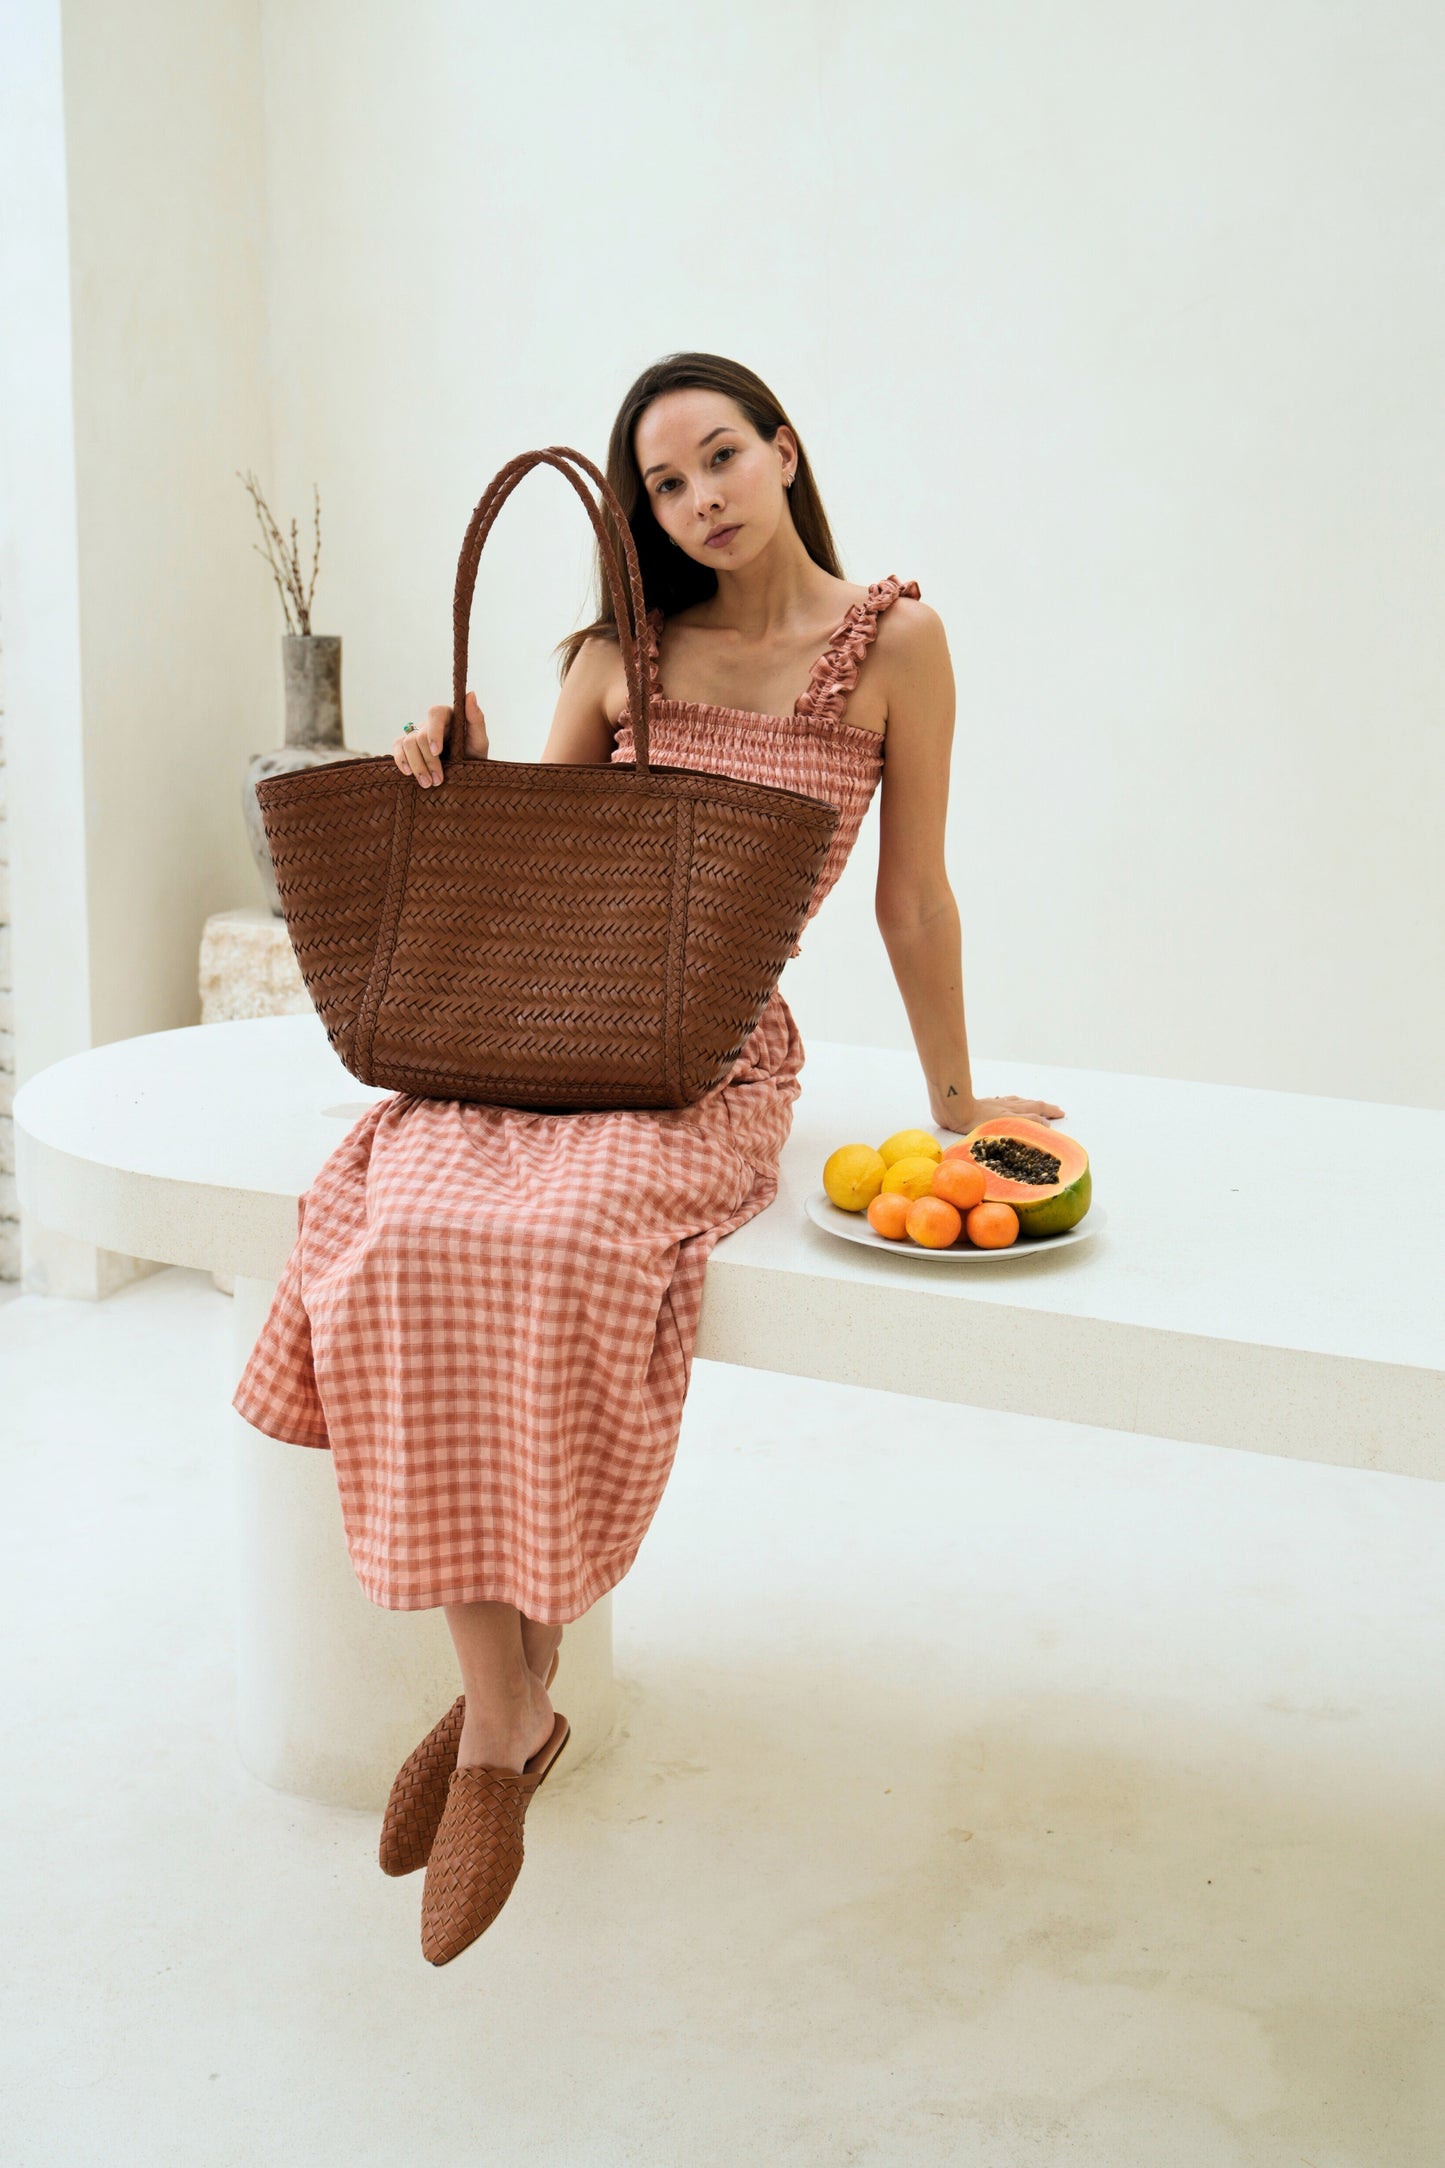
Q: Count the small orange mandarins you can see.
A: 4